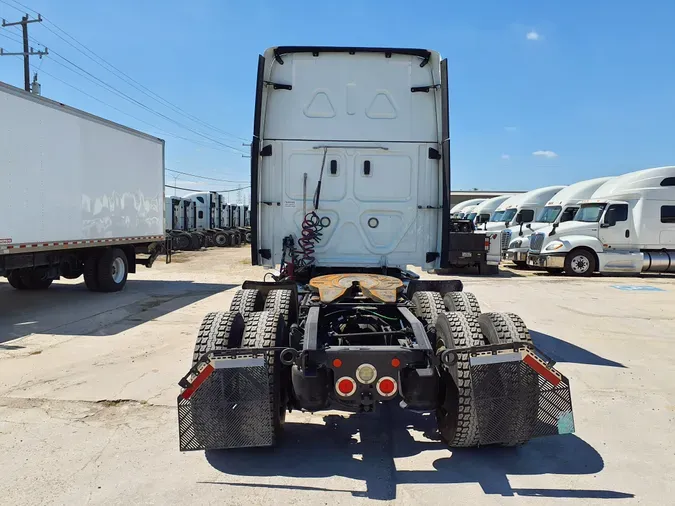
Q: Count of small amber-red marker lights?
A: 2